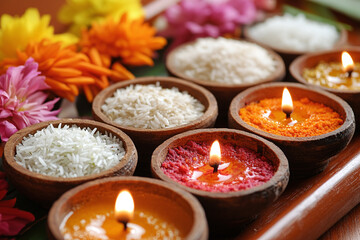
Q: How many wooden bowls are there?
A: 8